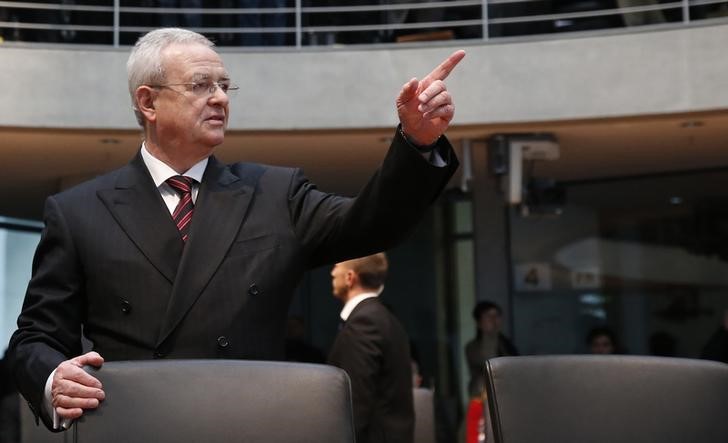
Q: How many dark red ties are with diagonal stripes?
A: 1